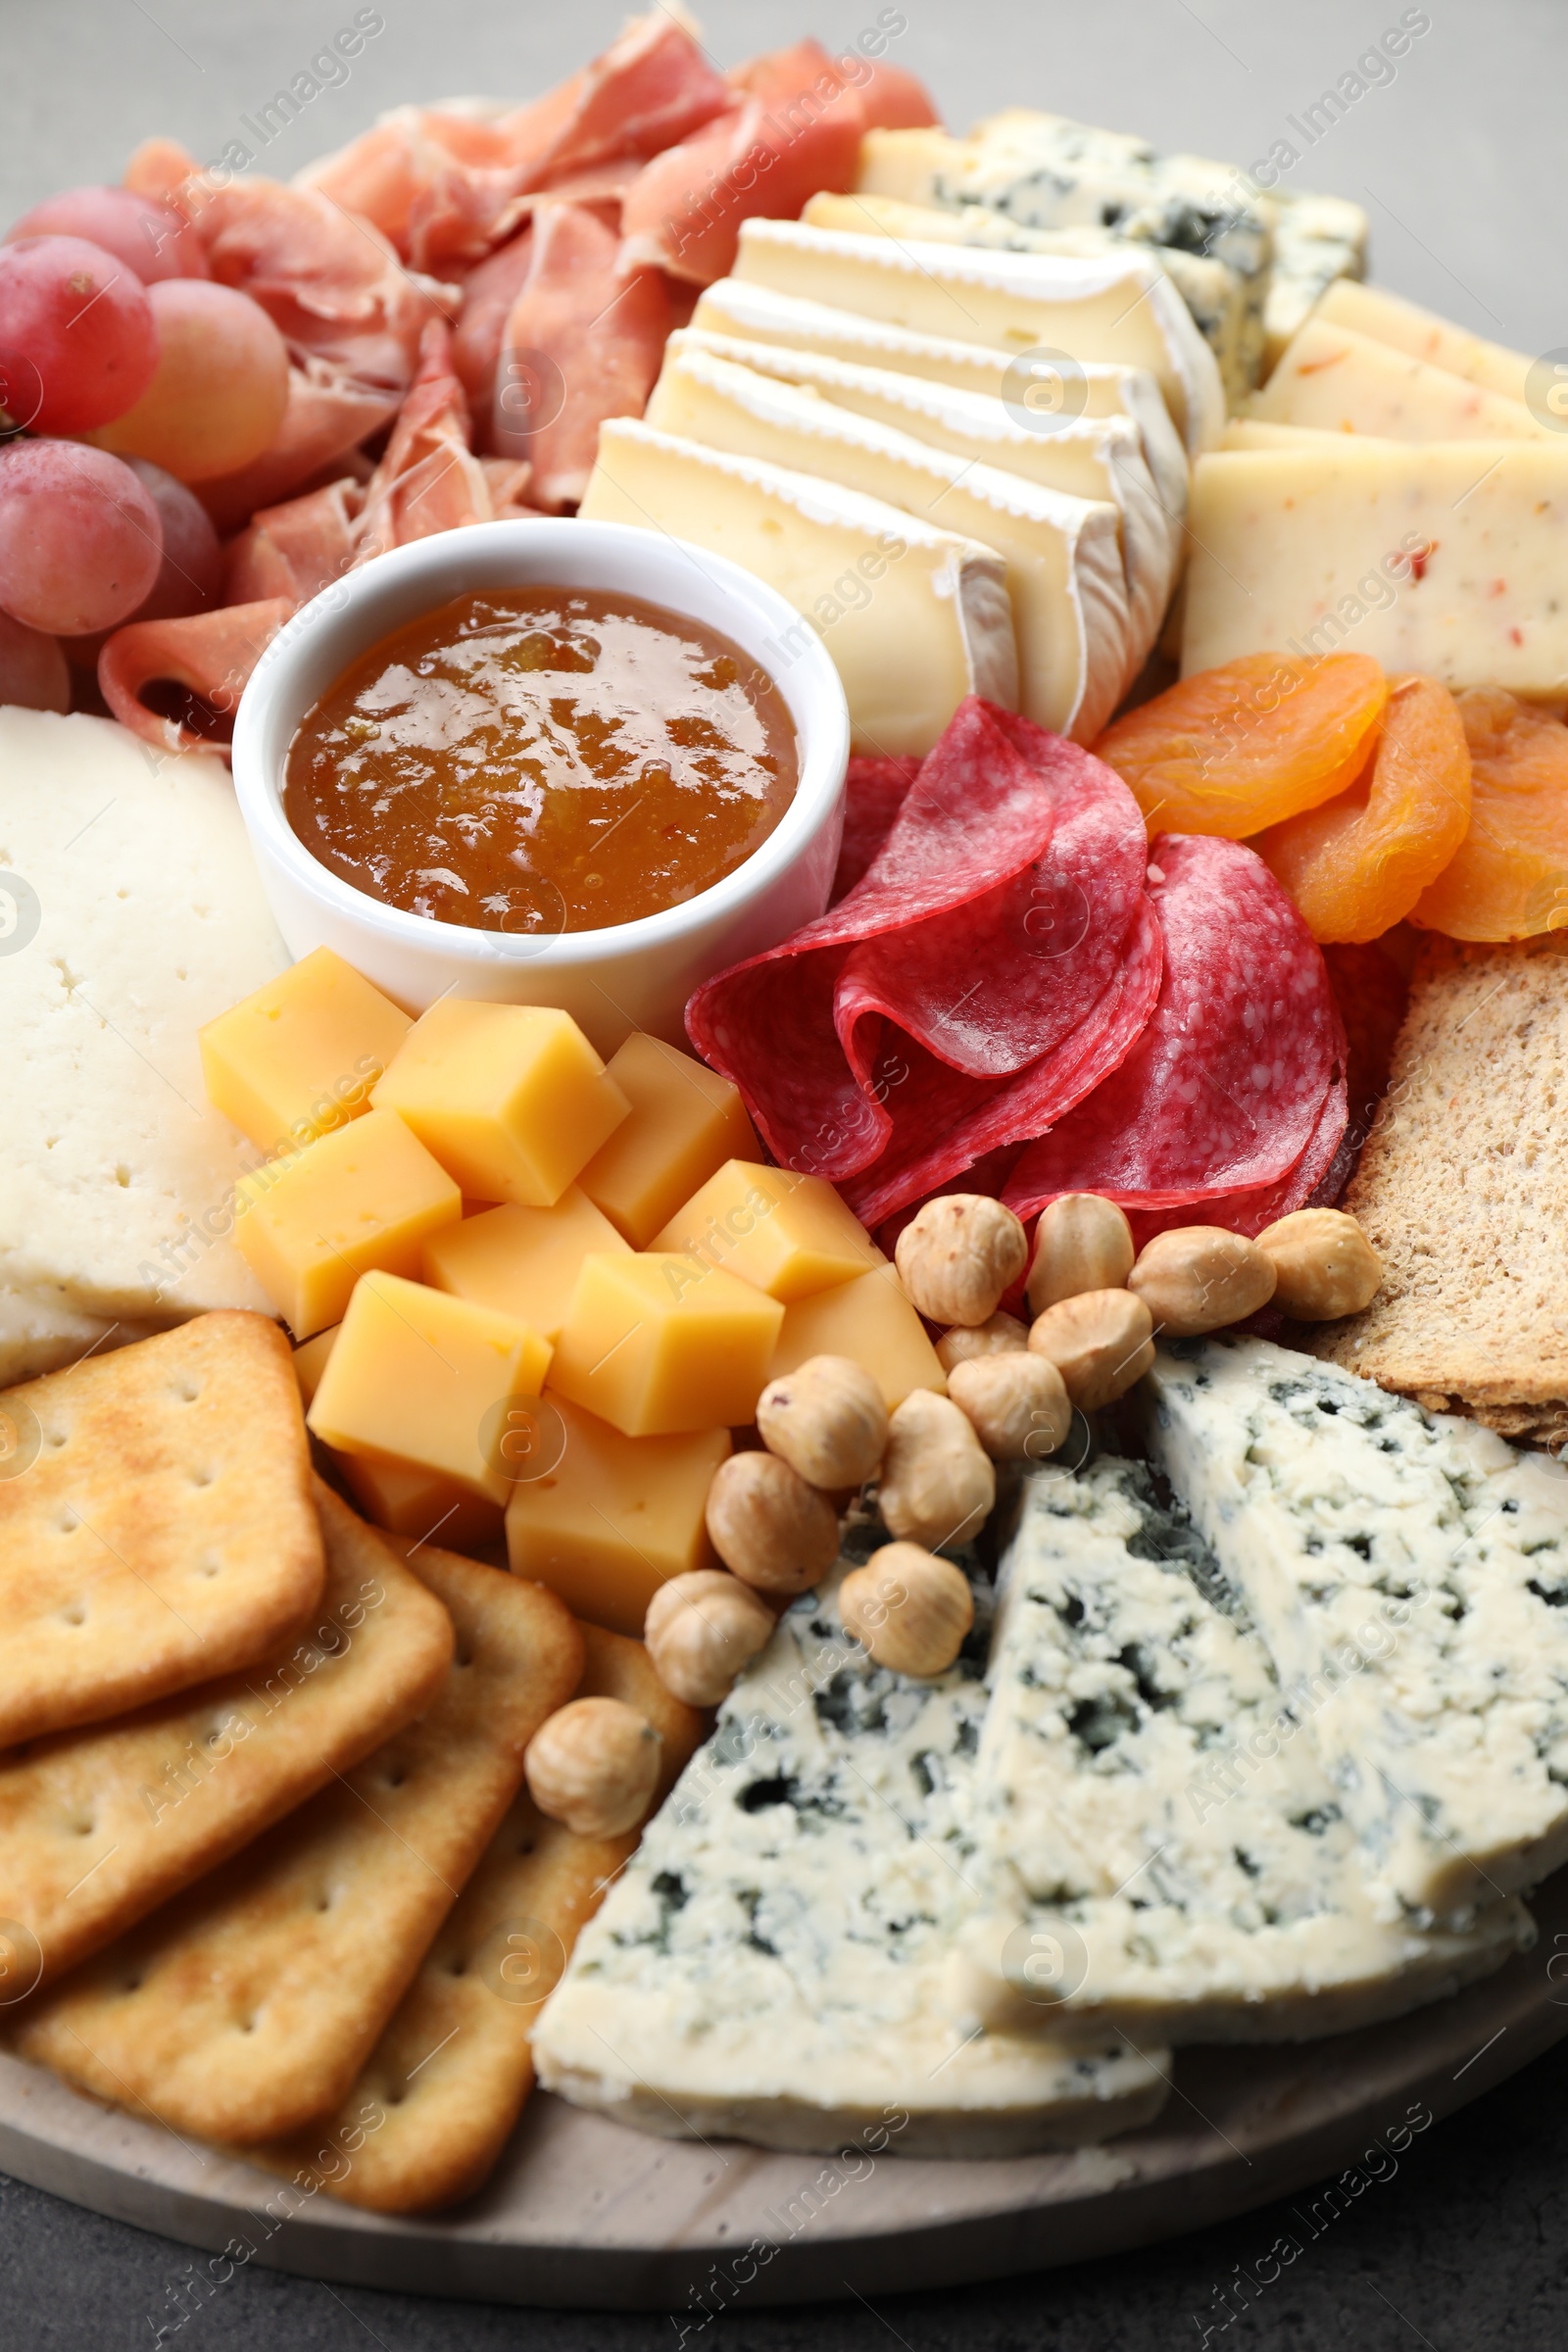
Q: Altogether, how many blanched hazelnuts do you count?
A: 13